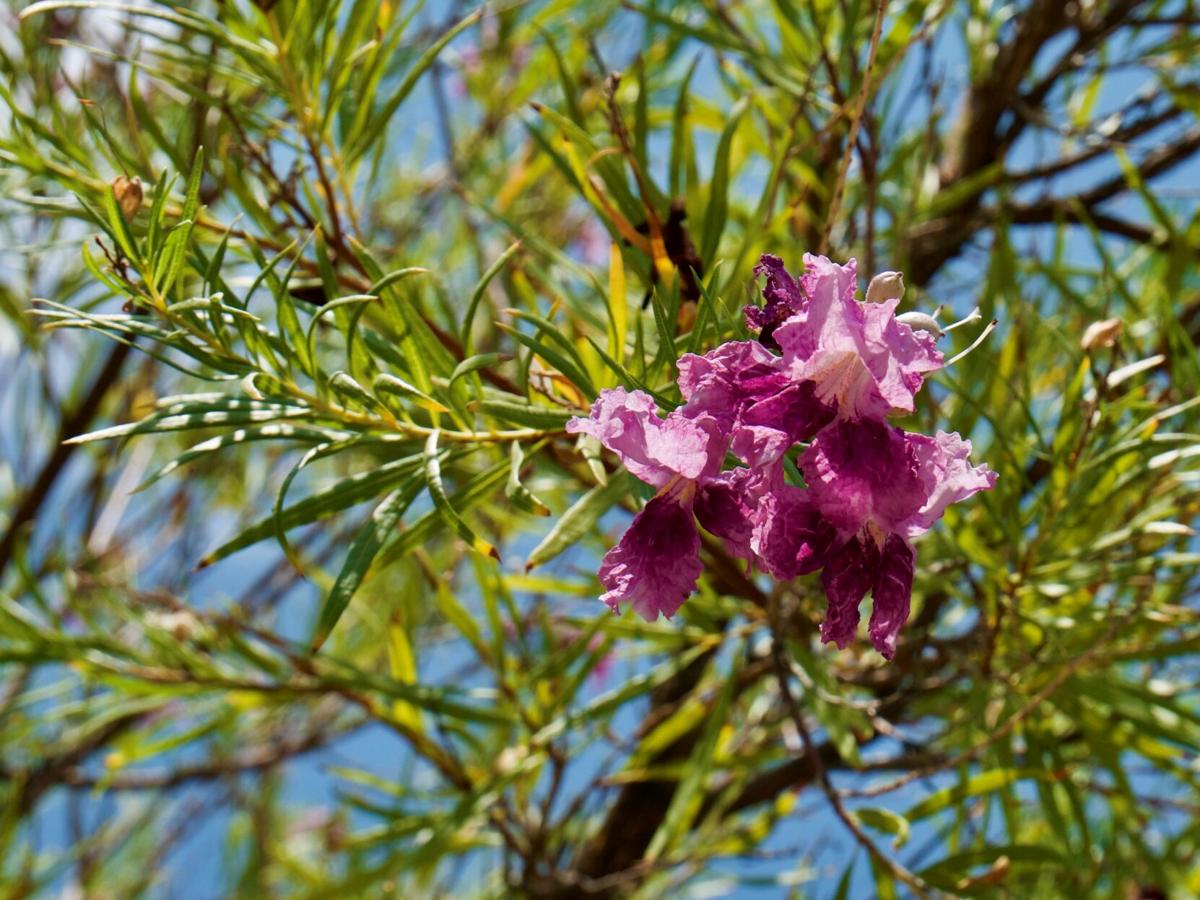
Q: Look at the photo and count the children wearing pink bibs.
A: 0